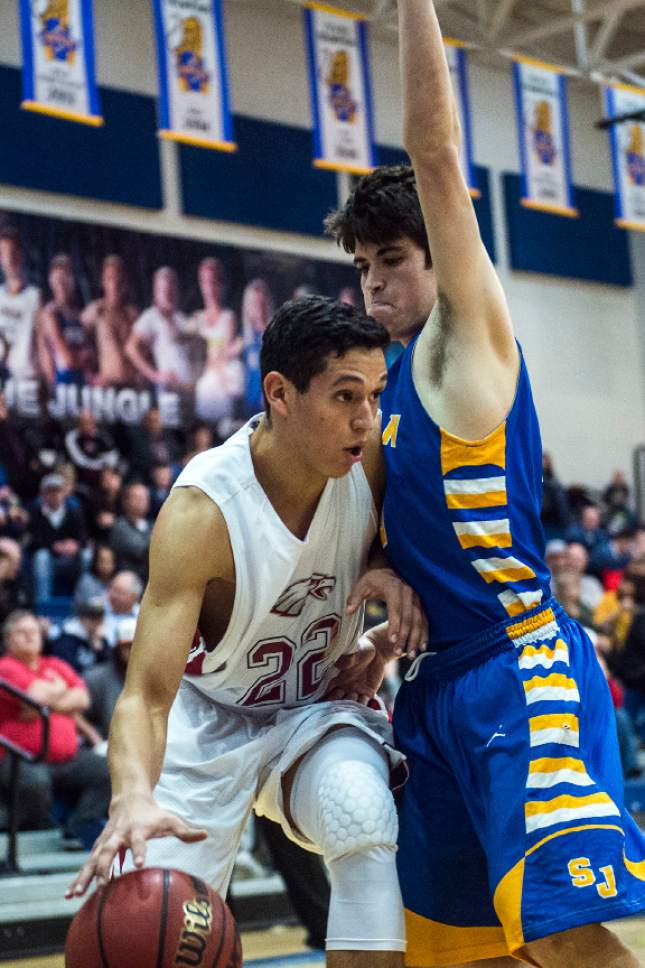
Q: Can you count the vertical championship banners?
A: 6